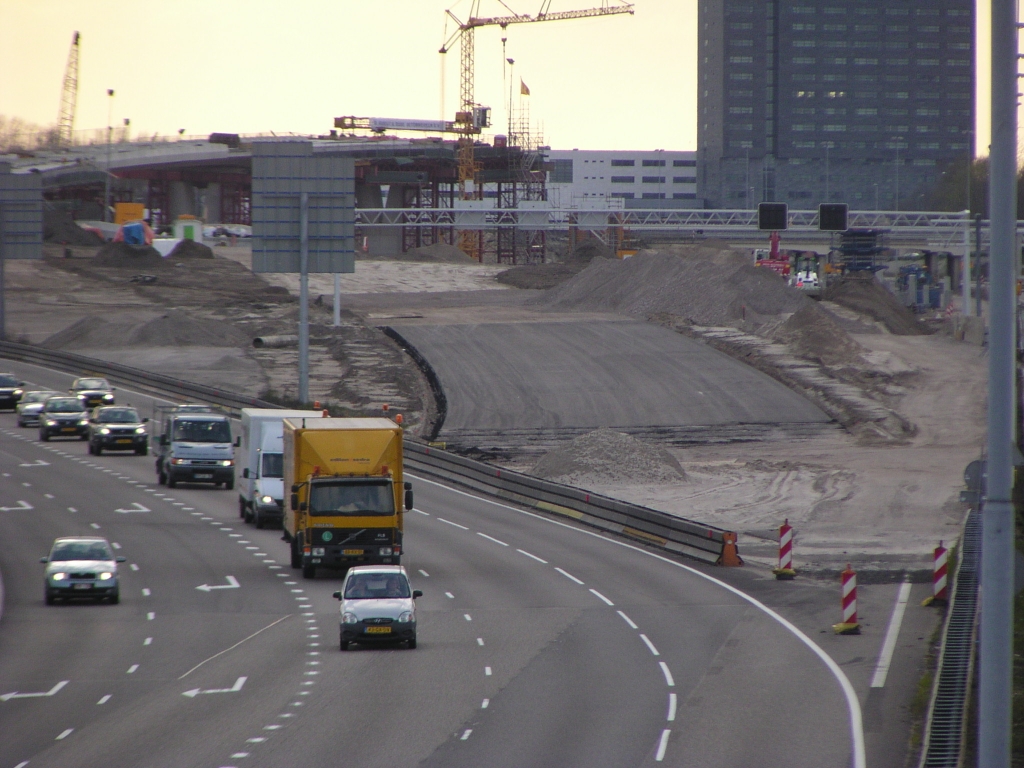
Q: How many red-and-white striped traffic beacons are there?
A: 3